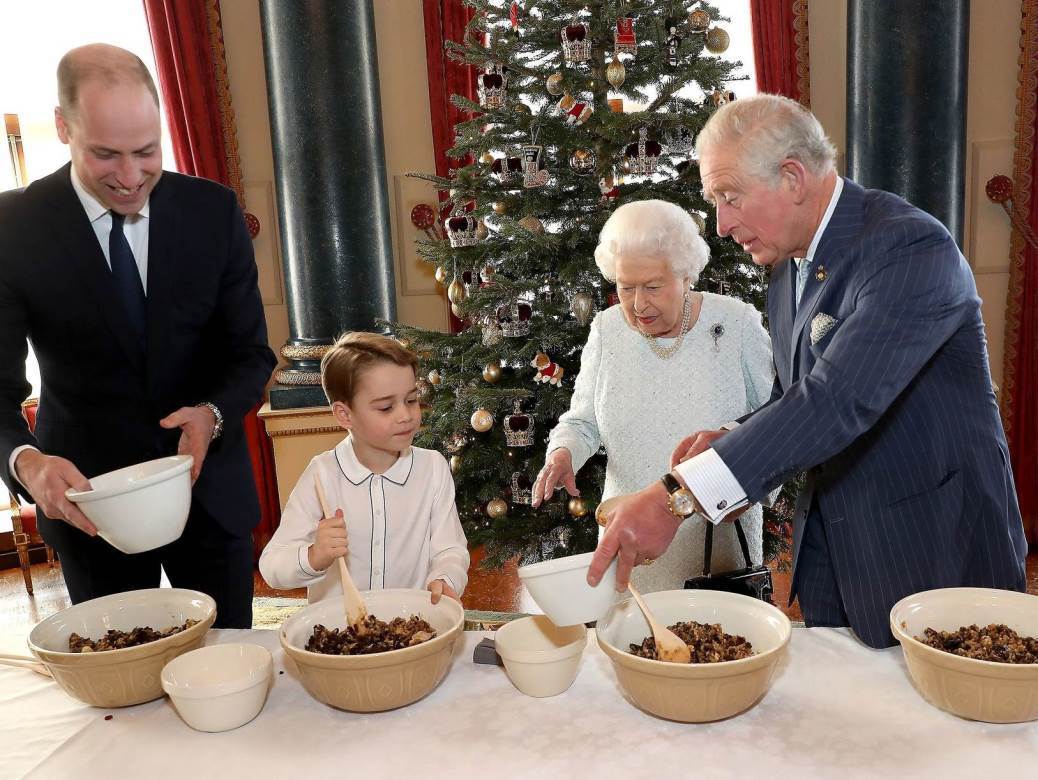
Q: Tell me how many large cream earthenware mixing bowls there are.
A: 4